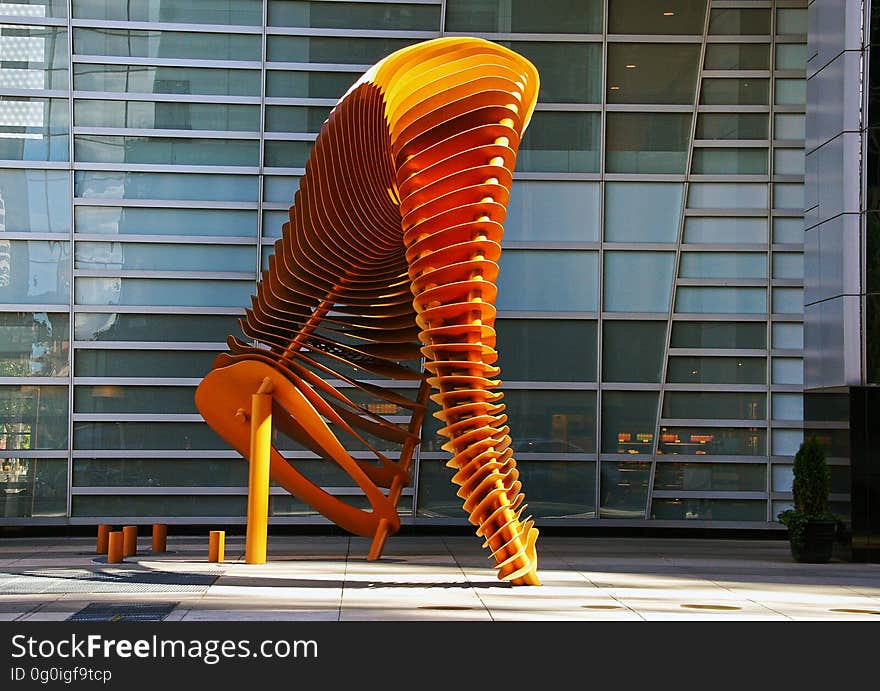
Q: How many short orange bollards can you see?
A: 5